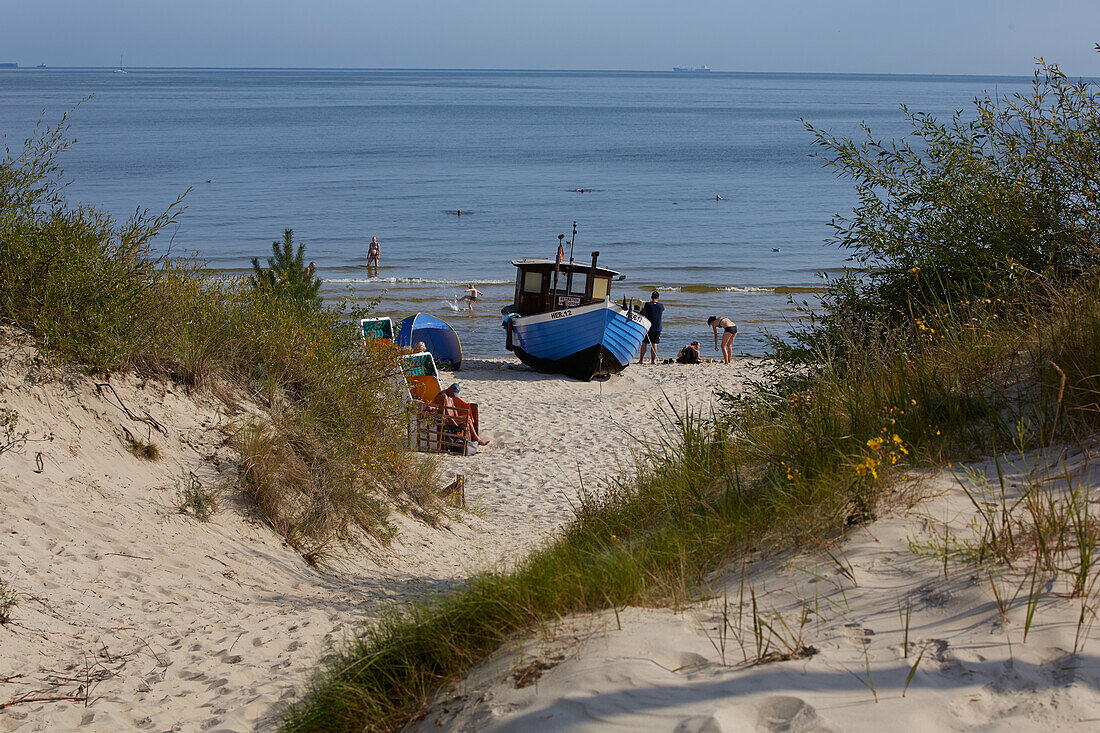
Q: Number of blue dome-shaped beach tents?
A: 1